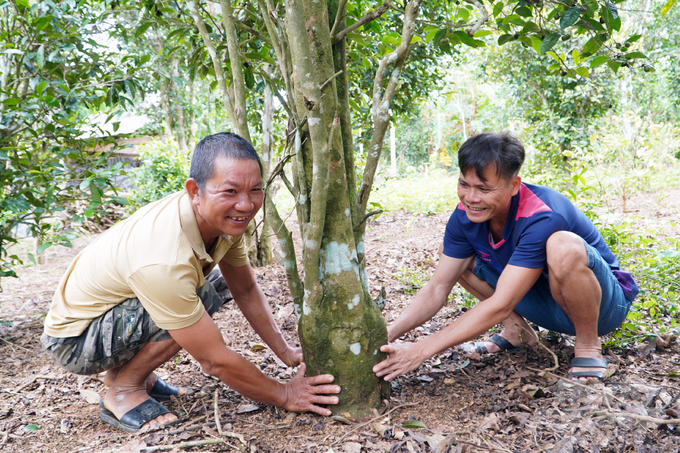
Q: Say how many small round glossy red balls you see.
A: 0